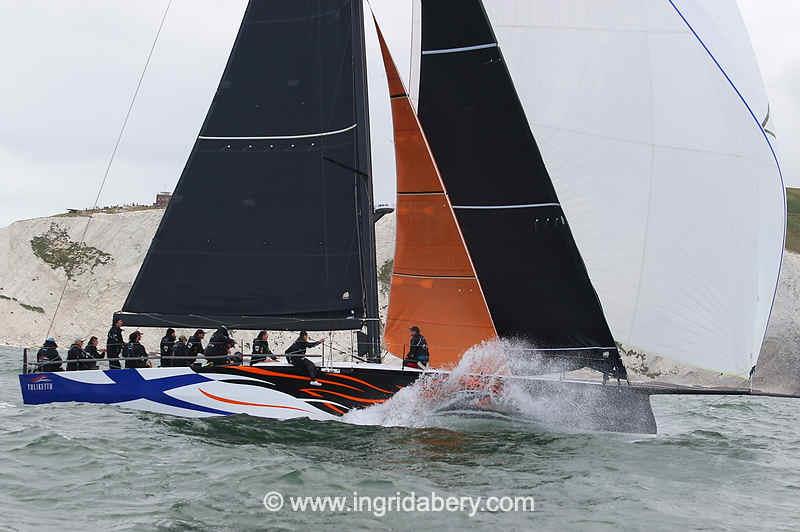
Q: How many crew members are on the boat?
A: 13